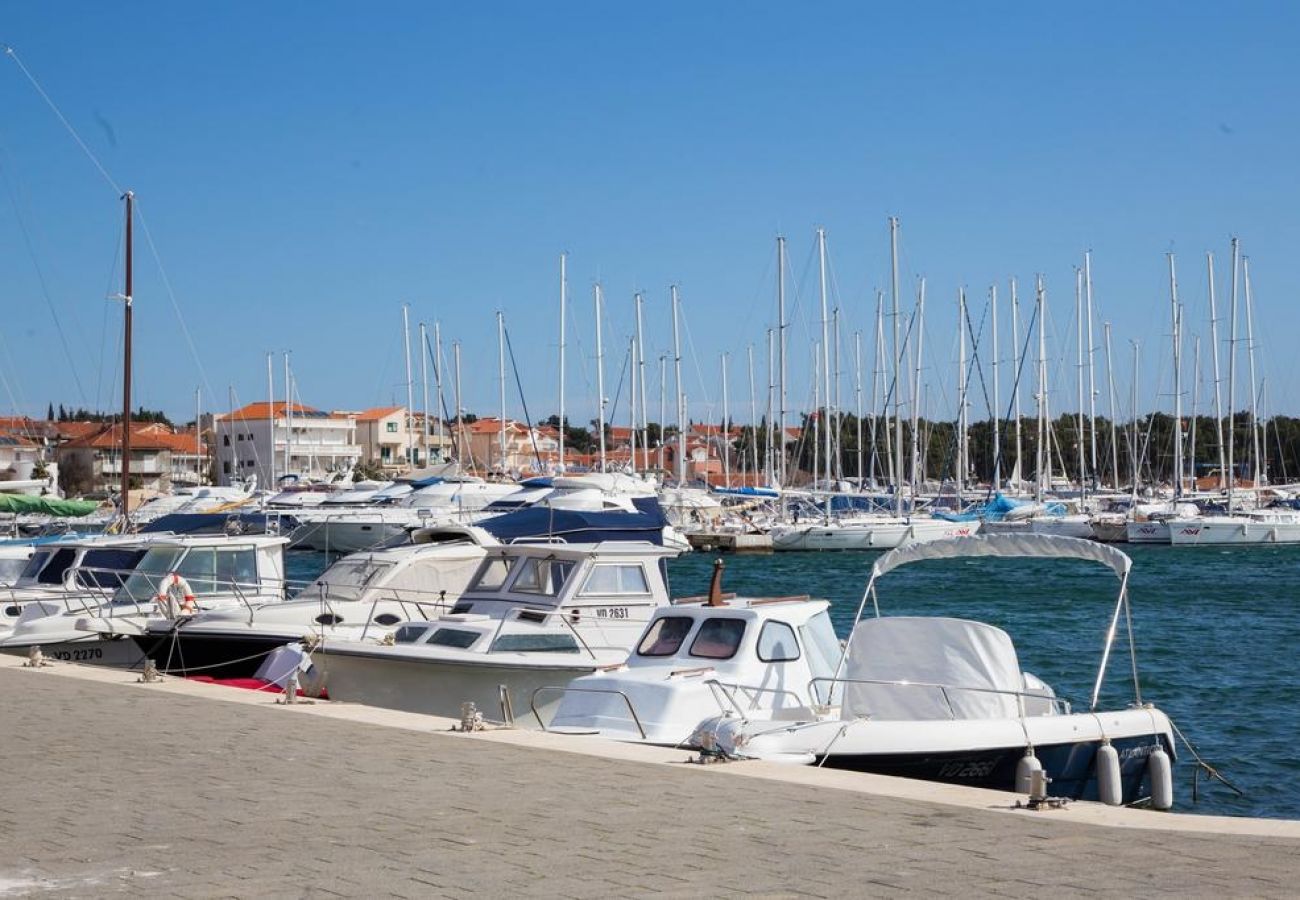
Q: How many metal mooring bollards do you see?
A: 6